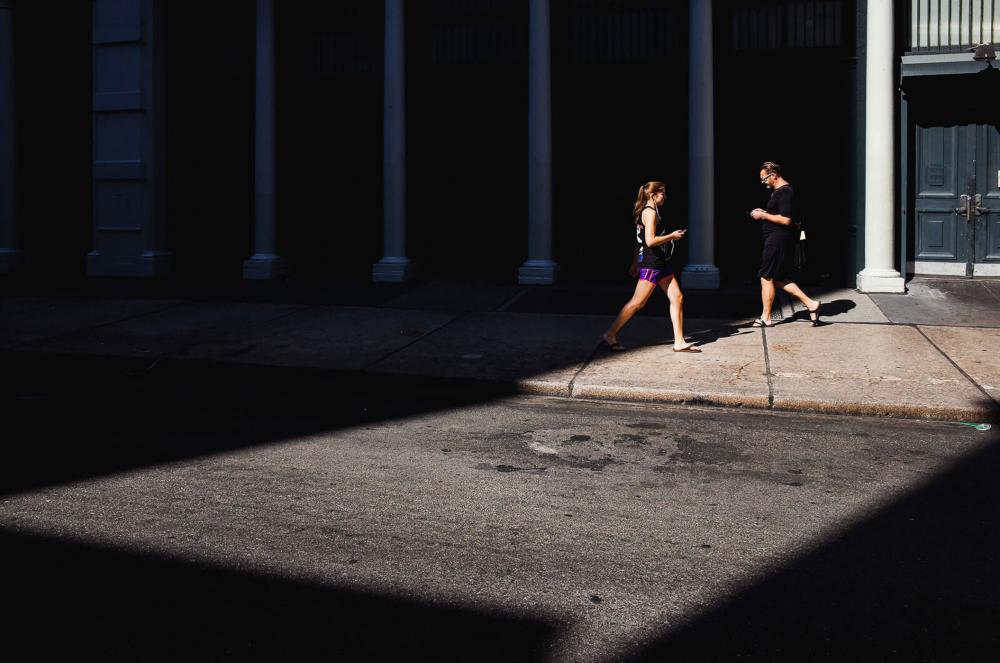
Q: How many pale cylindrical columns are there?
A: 5